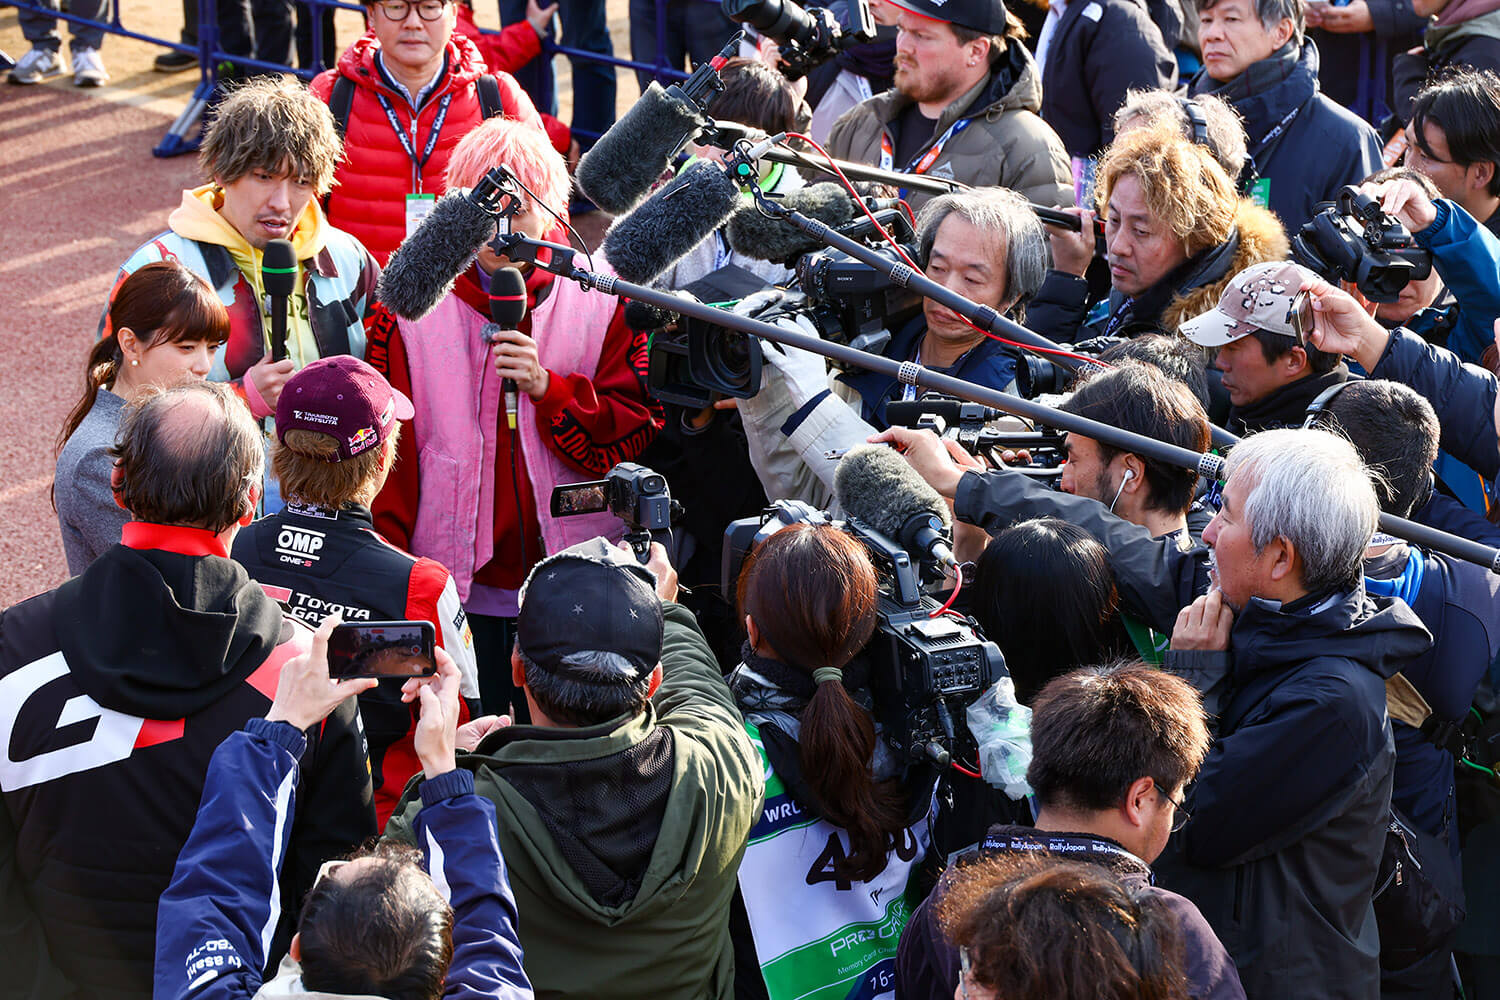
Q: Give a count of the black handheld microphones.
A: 2